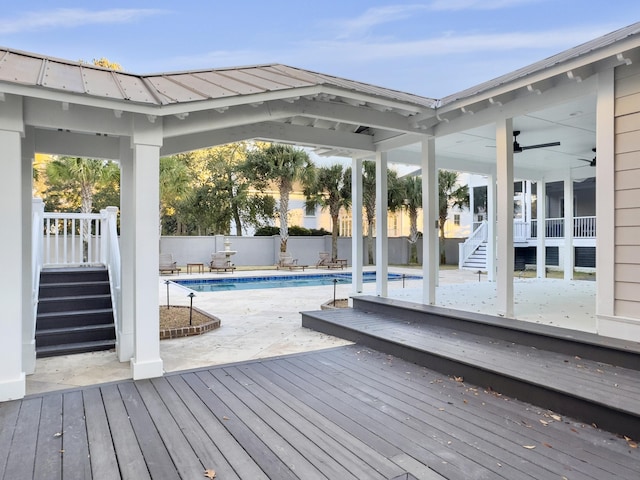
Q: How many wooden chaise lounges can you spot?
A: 4